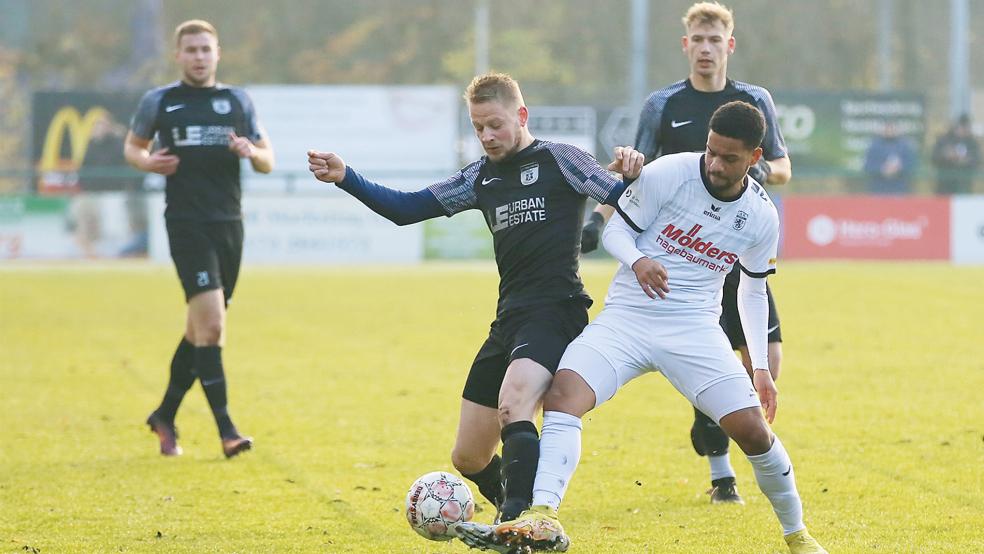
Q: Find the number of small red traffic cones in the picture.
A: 0